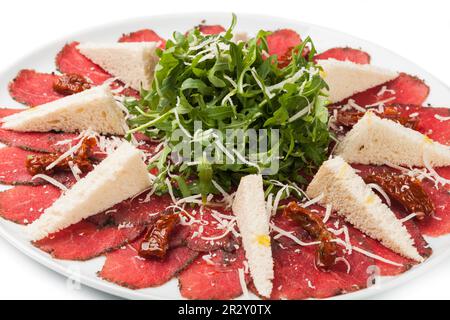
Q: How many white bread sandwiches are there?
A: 7